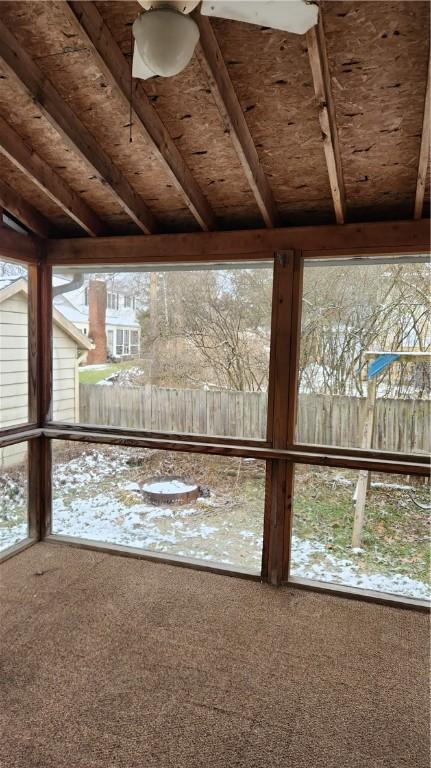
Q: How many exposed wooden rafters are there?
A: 7